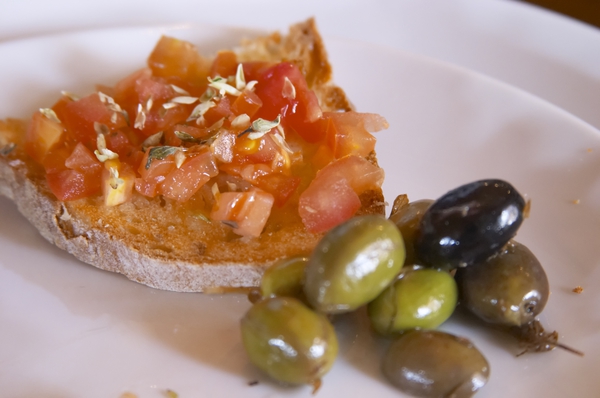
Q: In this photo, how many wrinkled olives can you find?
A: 0